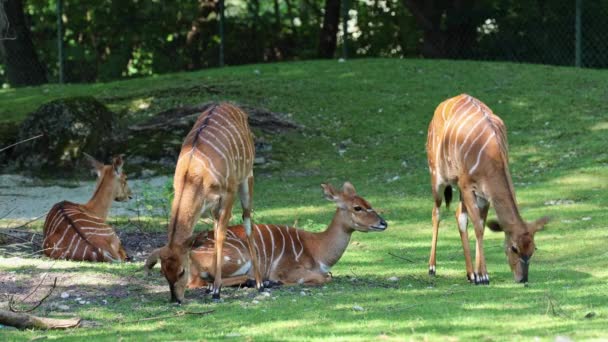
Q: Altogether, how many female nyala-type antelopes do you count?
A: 4